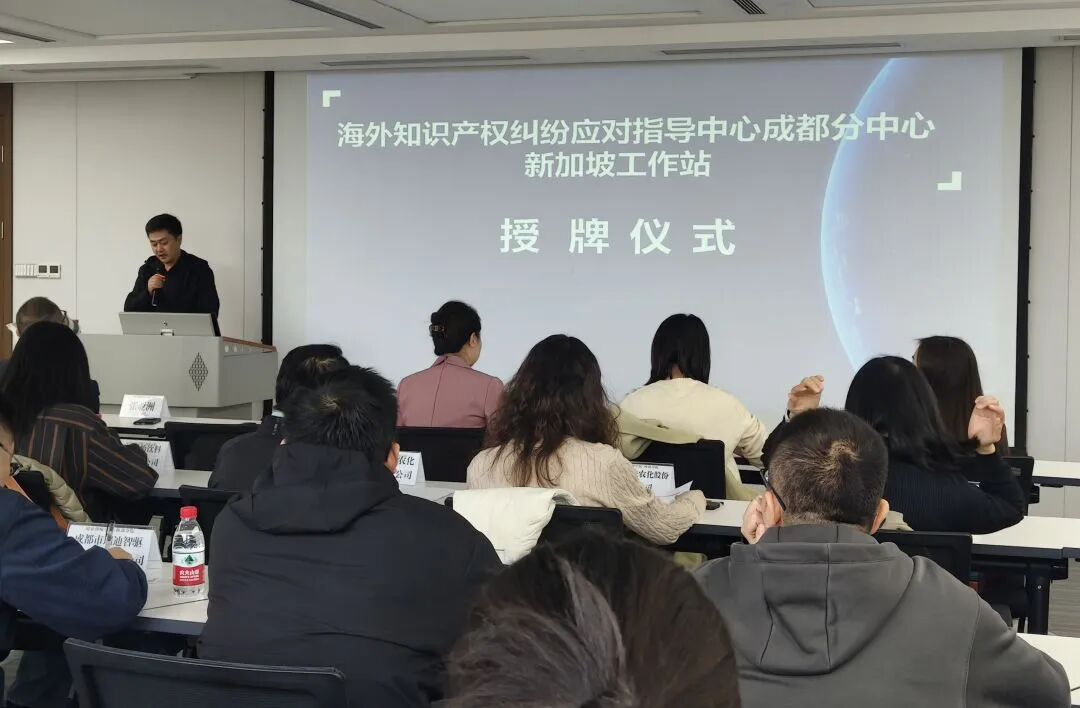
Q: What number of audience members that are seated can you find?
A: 12